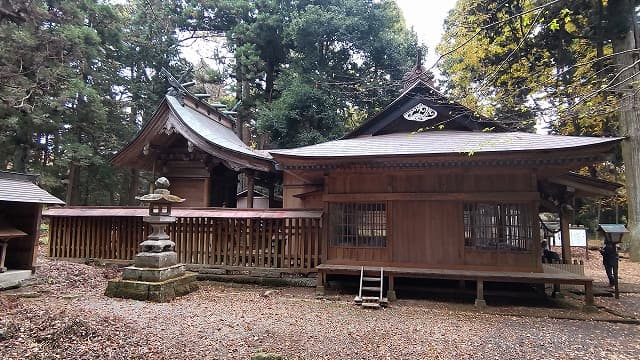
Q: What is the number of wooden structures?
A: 3